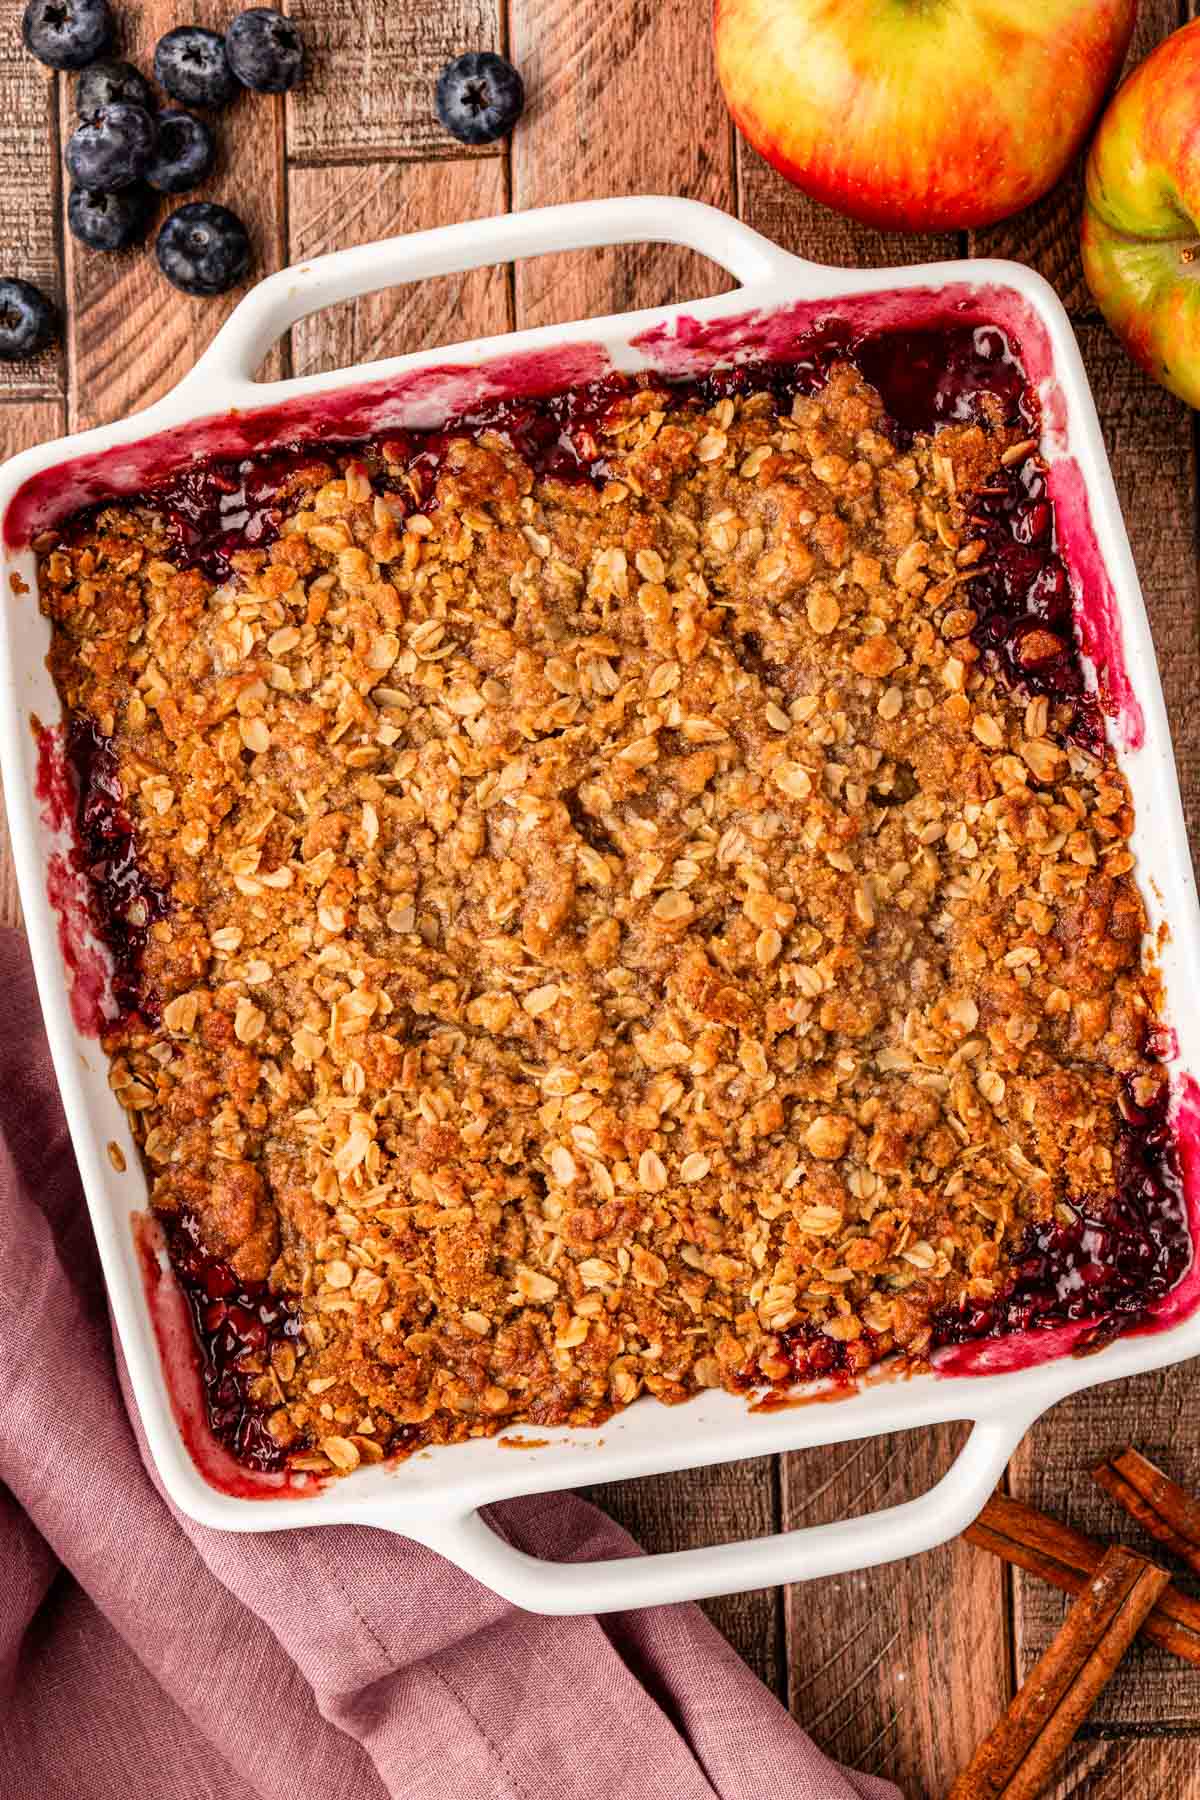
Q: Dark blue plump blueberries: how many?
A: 10